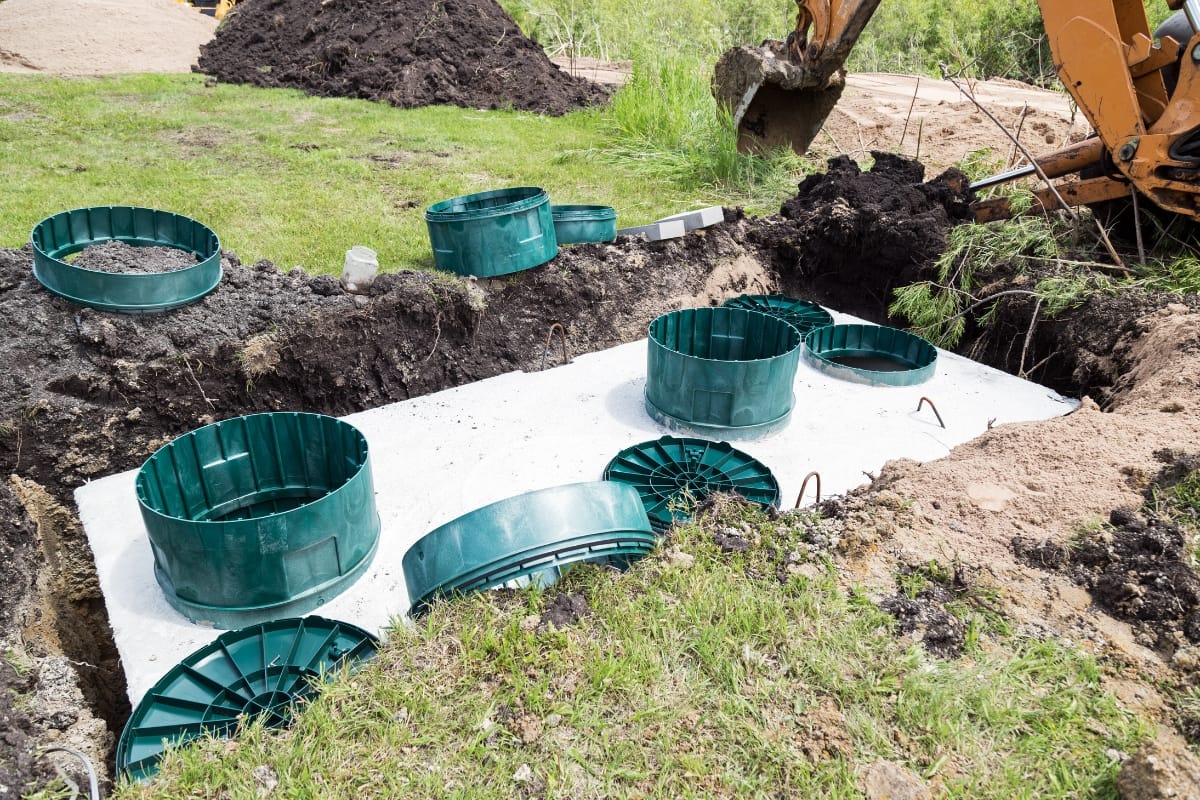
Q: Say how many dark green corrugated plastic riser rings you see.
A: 7